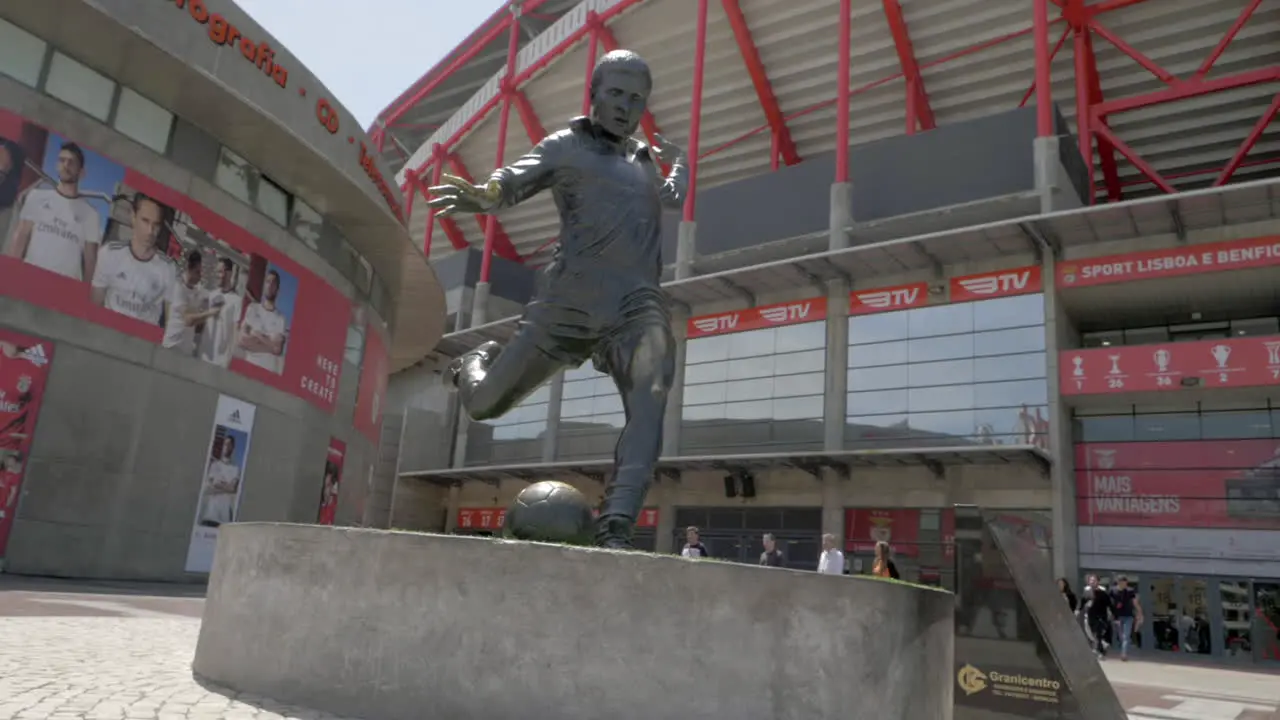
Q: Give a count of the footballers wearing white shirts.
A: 6